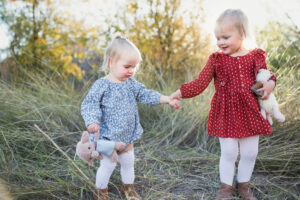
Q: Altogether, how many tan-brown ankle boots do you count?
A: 4